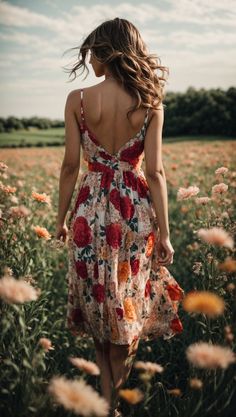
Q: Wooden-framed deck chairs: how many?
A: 0